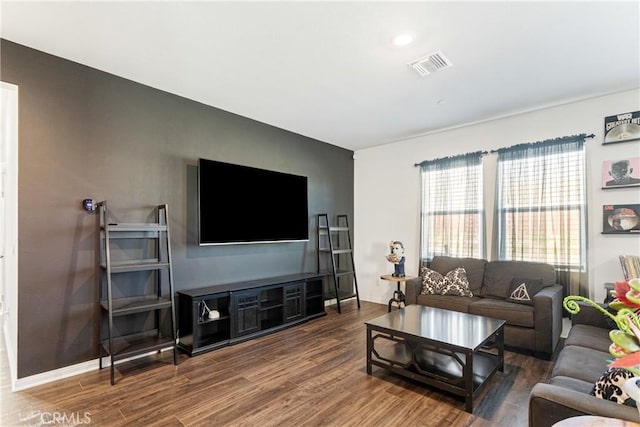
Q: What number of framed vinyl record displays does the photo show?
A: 3